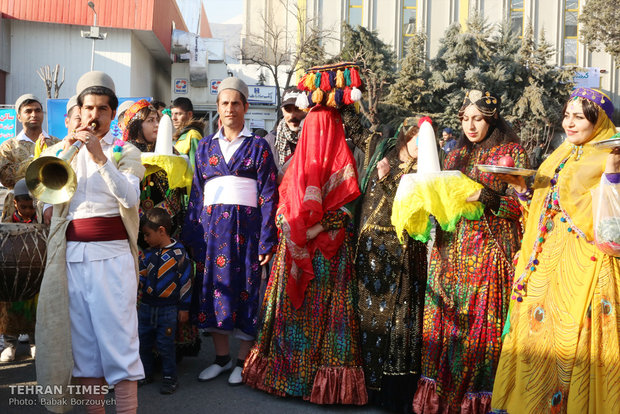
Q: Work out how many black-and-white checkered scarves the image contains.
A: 1